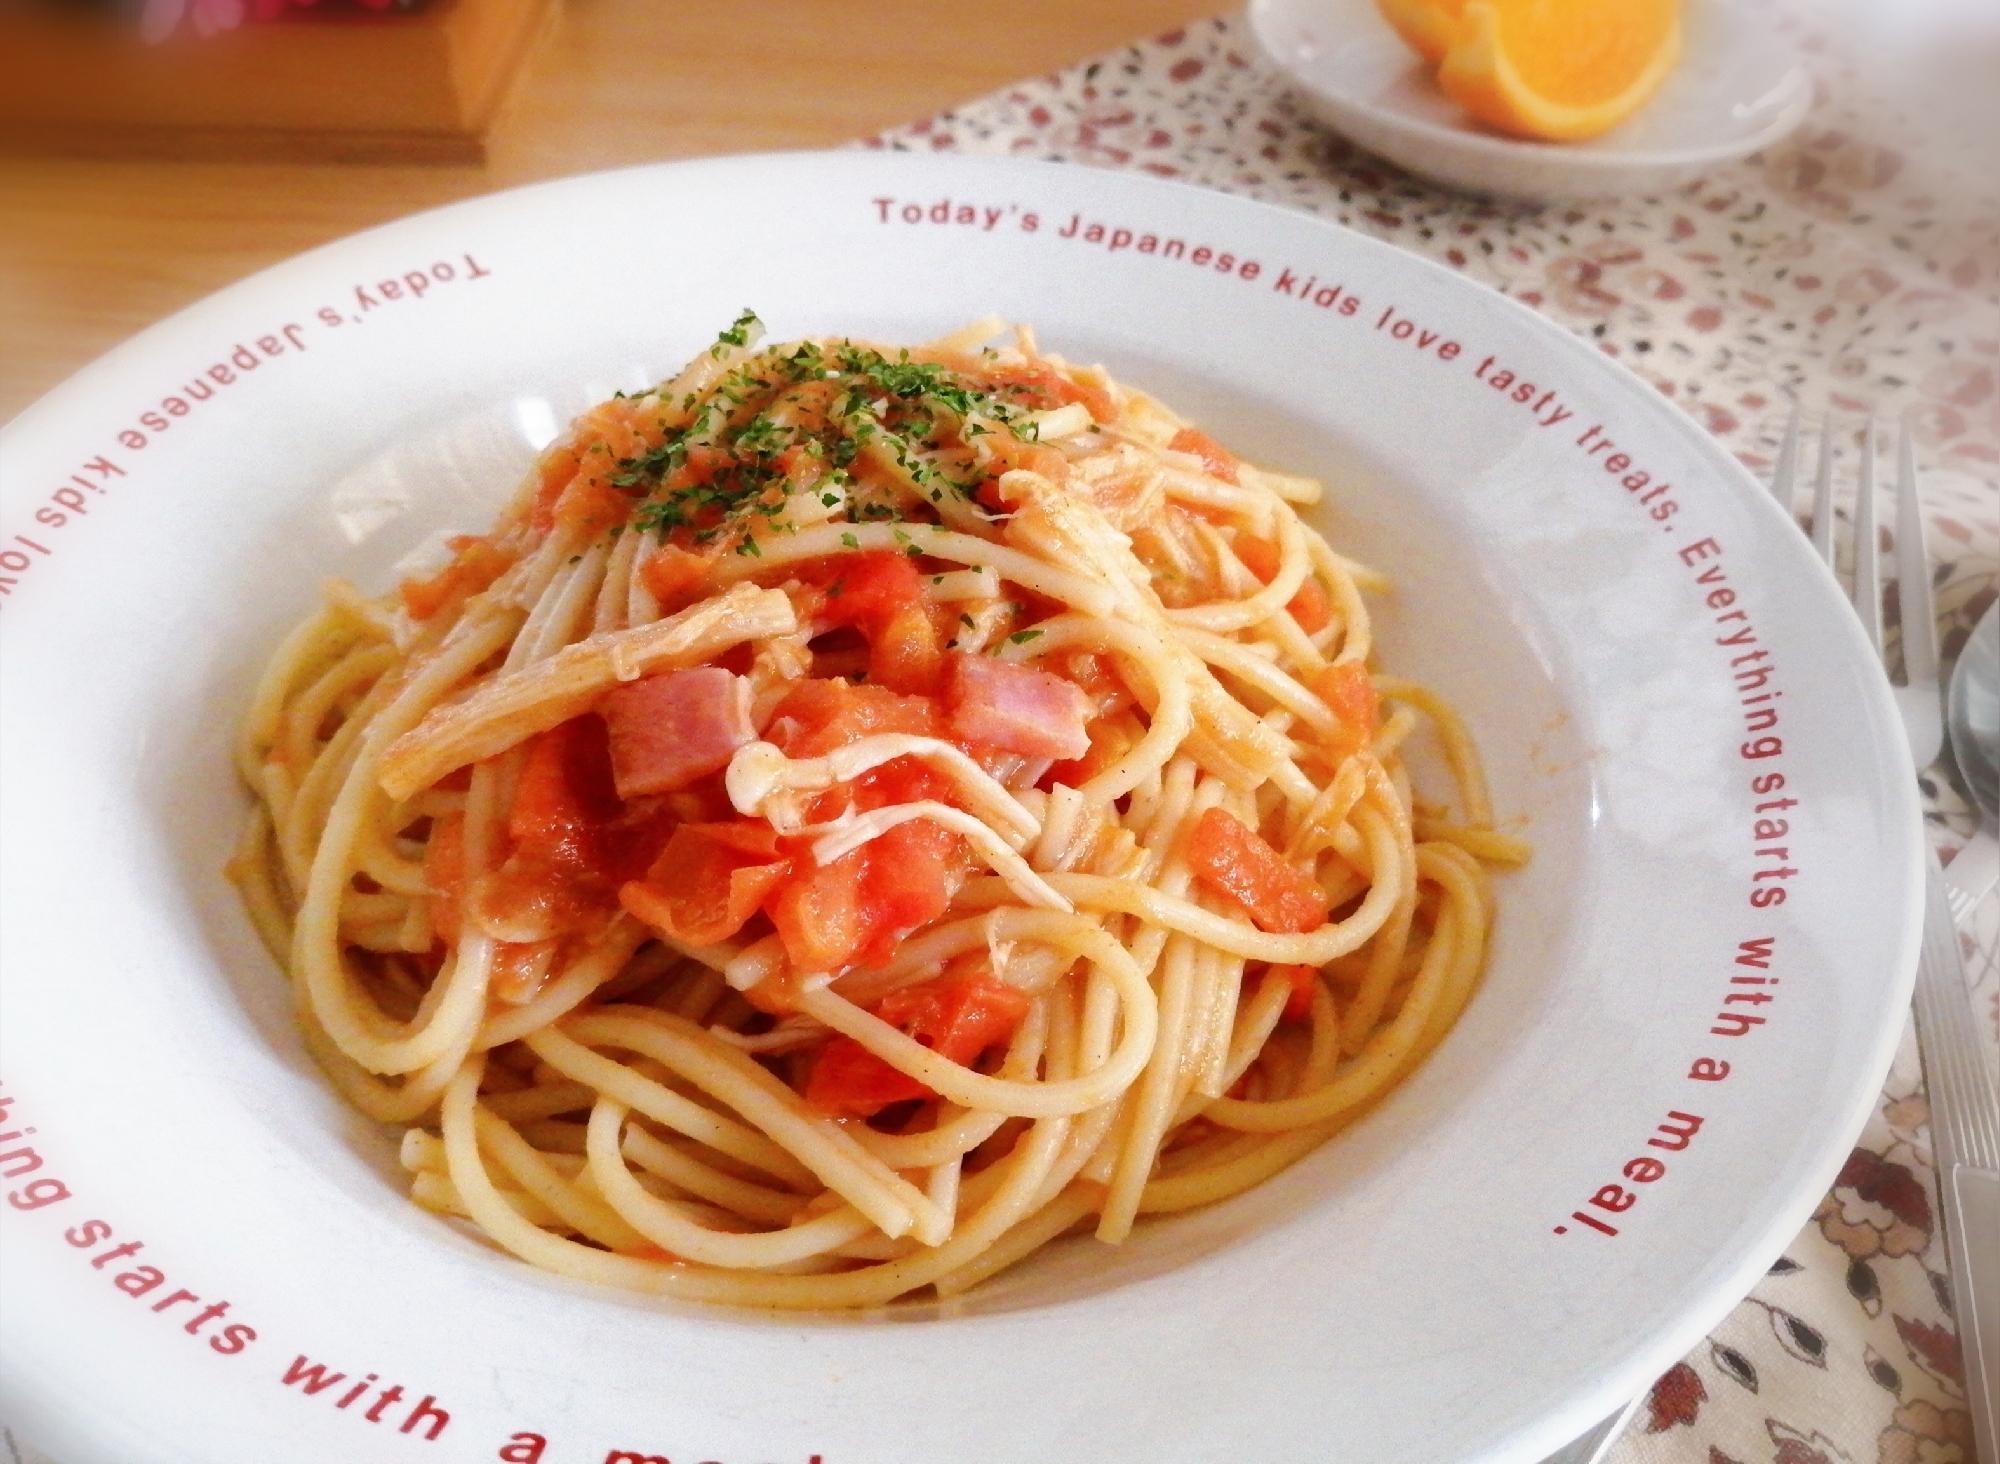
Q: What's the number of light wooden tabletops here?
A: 1